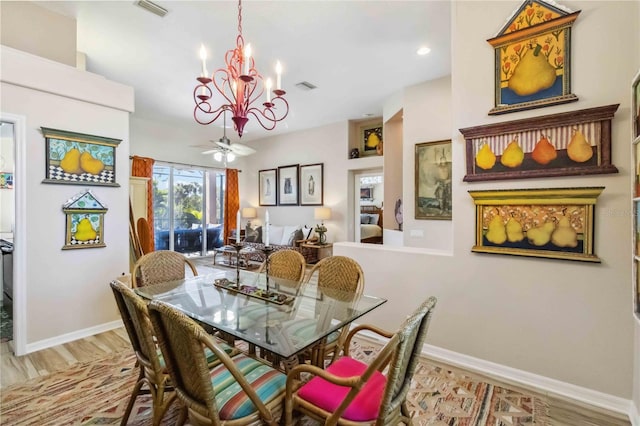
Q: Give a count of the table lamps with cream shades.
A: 2